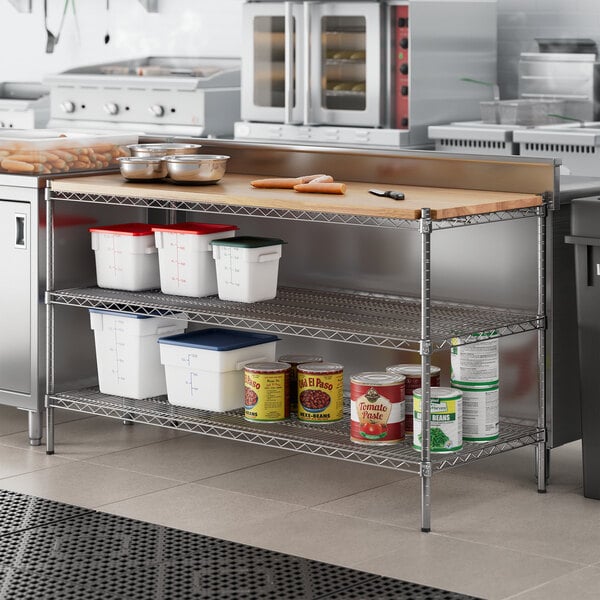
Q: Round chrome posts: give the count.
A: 4